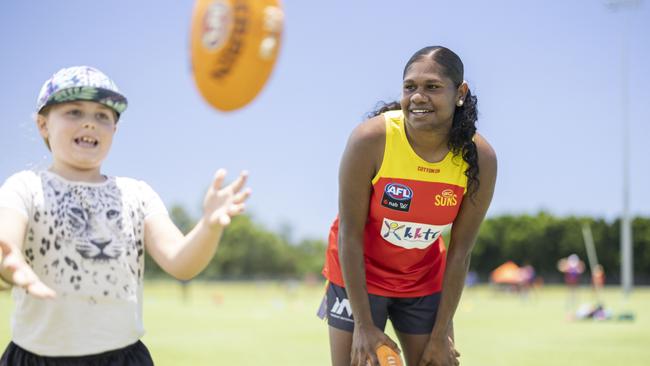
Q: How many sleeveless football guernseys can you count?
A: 1